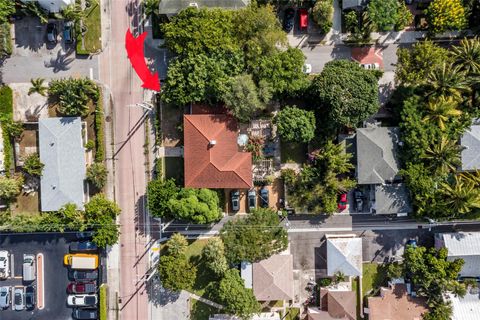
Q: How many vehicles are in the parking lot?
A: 12